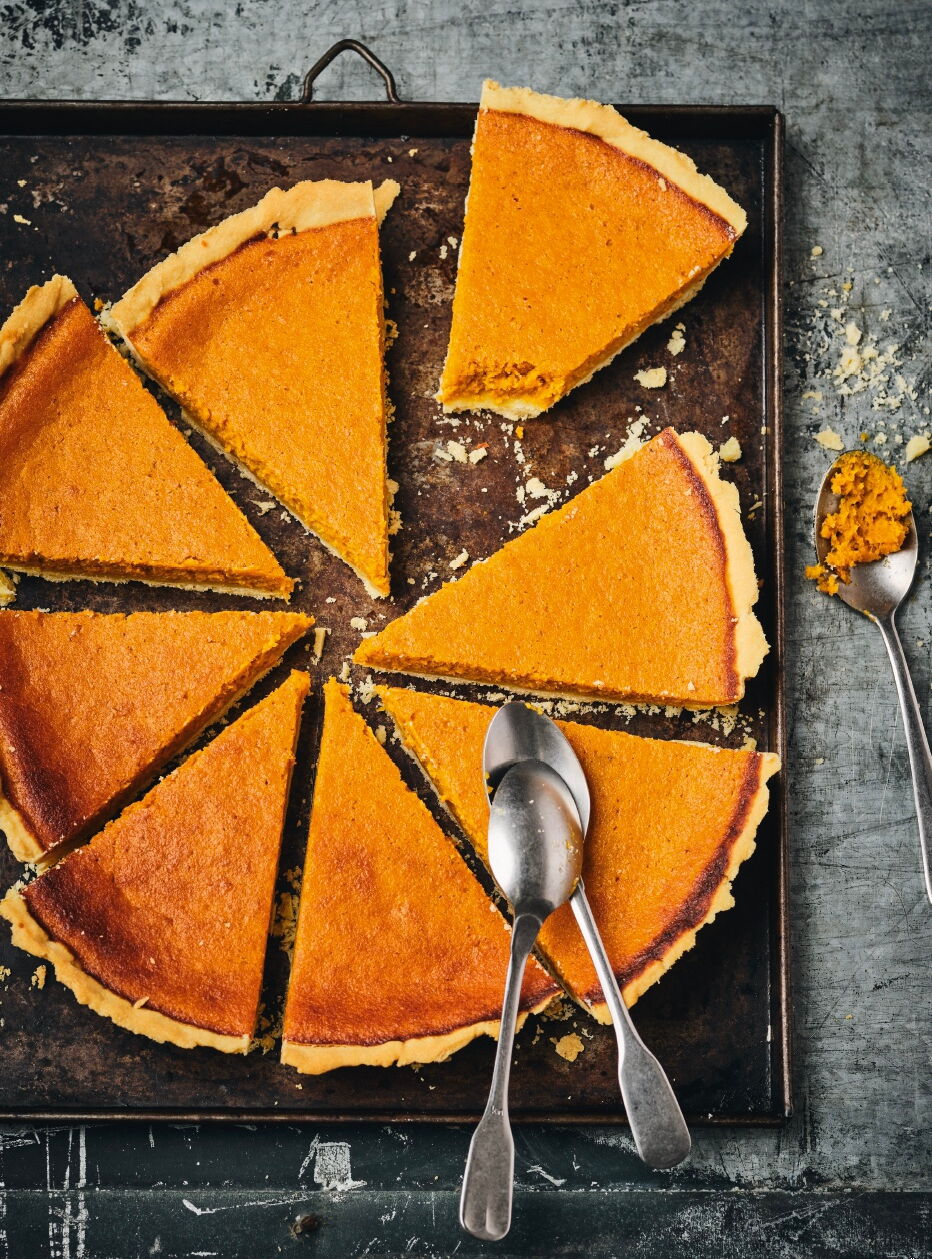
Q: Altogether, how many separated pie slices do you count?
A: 8